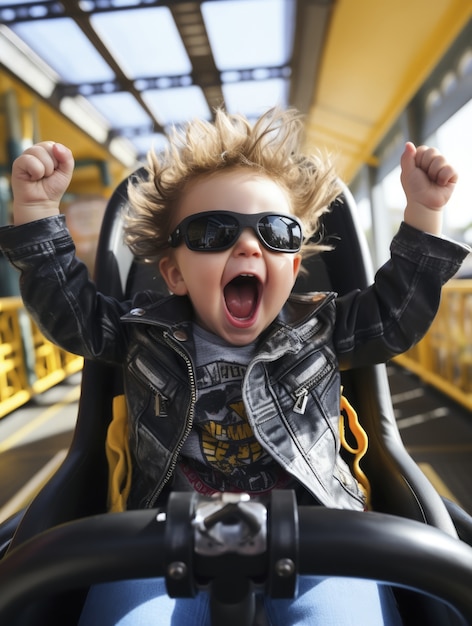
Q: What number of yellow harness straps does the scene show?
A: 2